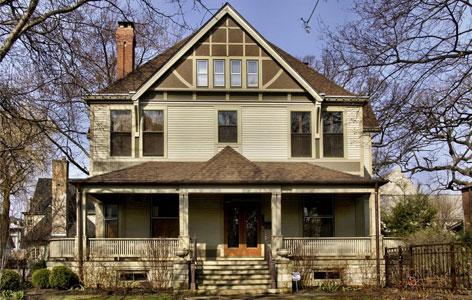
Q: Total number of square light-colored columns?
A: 4